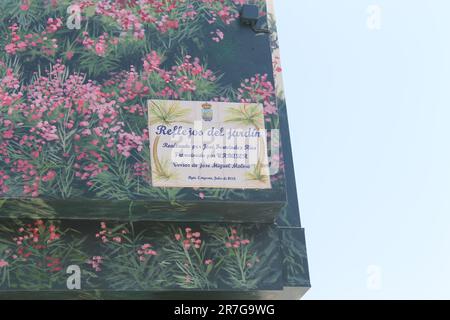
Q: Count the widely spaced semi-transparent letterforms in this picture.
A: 4